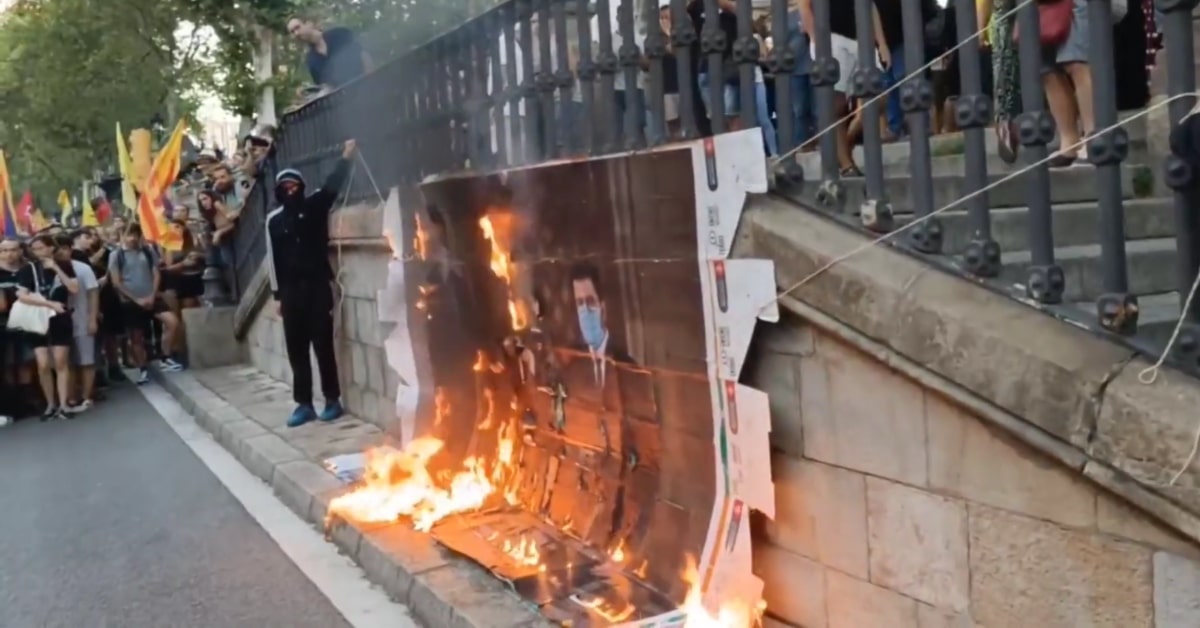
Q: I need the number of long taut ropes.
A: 2